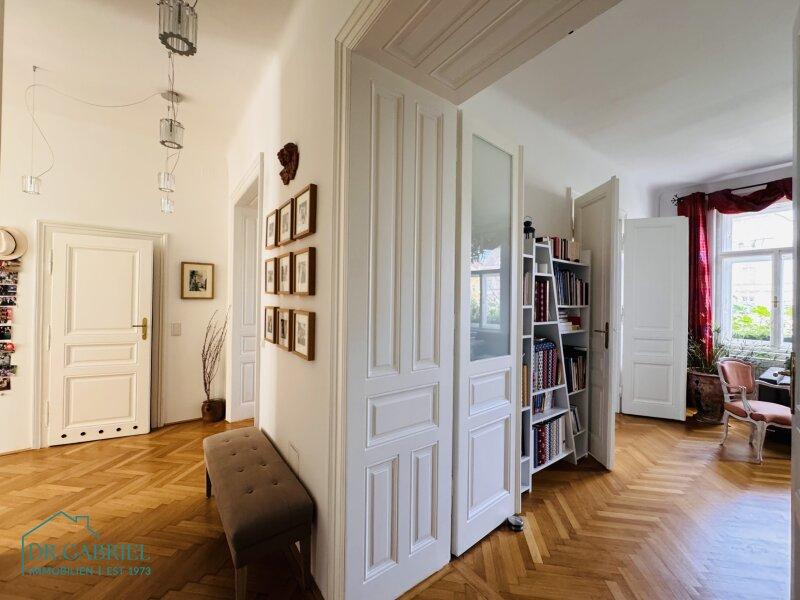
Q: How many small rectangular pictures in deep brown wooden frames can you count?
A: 9